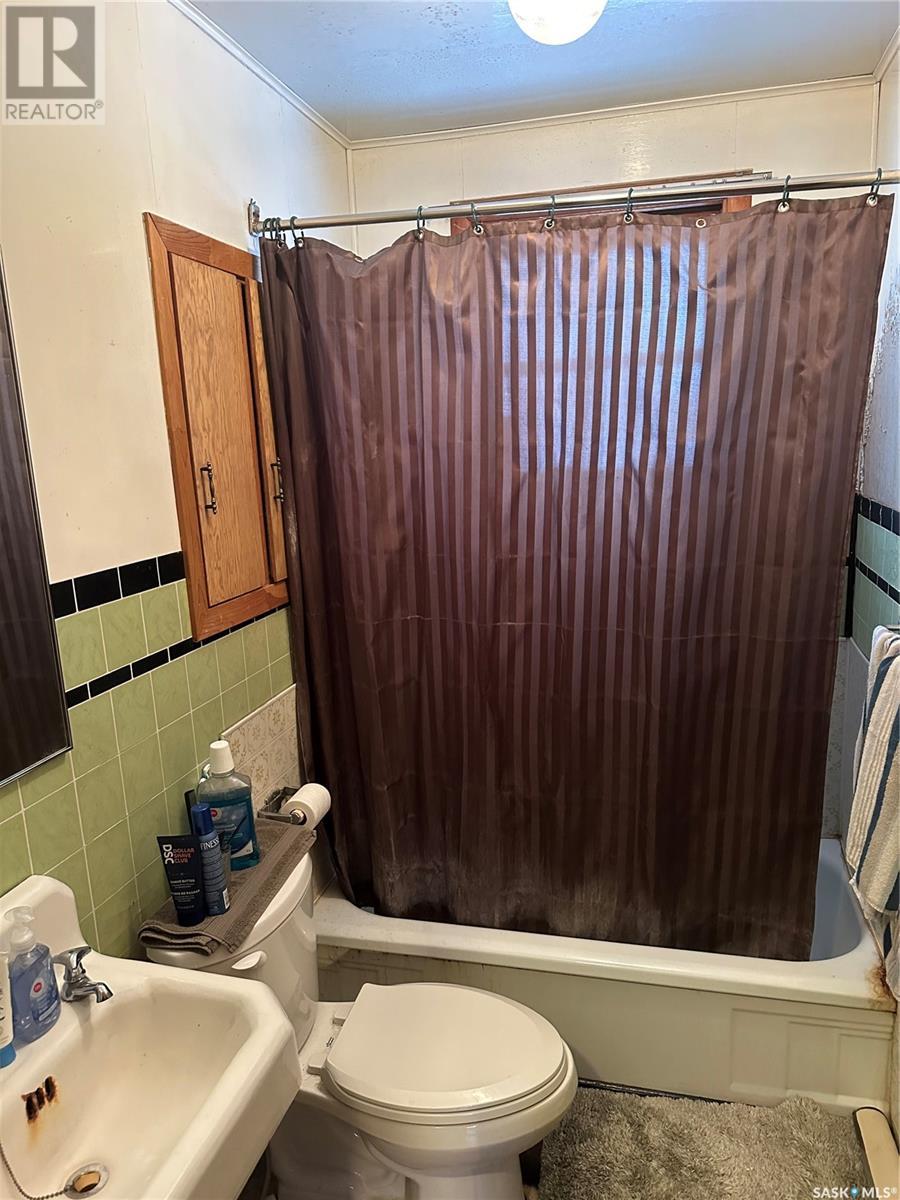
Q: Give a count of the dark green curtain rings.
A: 10